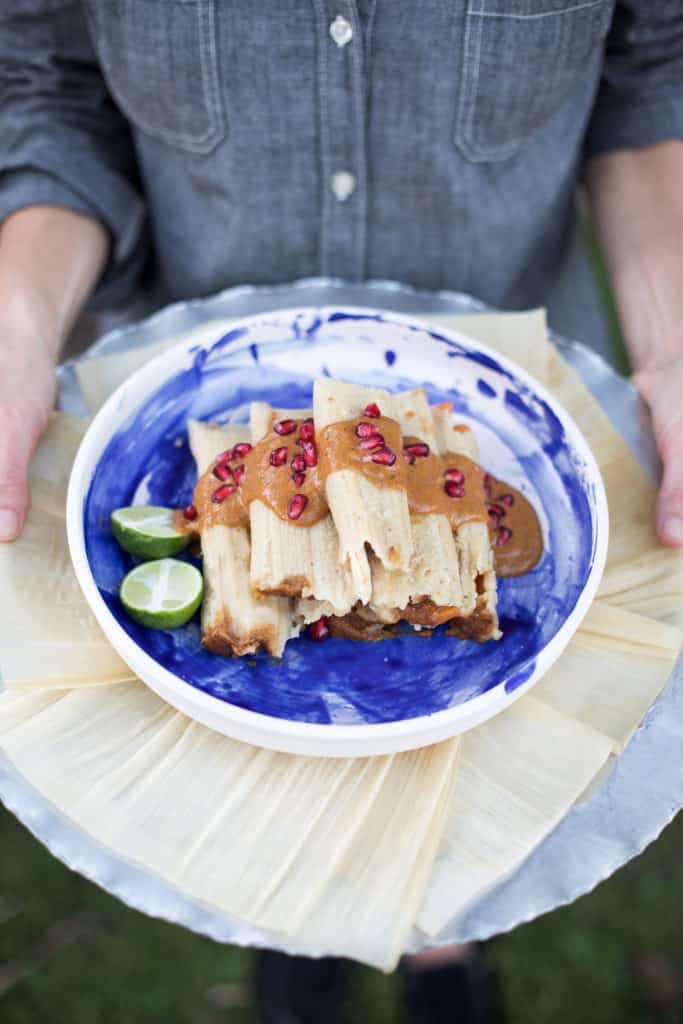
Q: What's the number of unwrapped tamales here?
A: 5